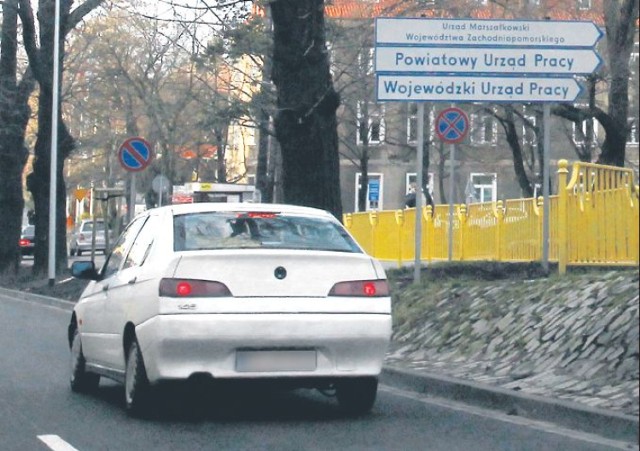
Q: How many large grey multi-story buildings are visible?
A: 1